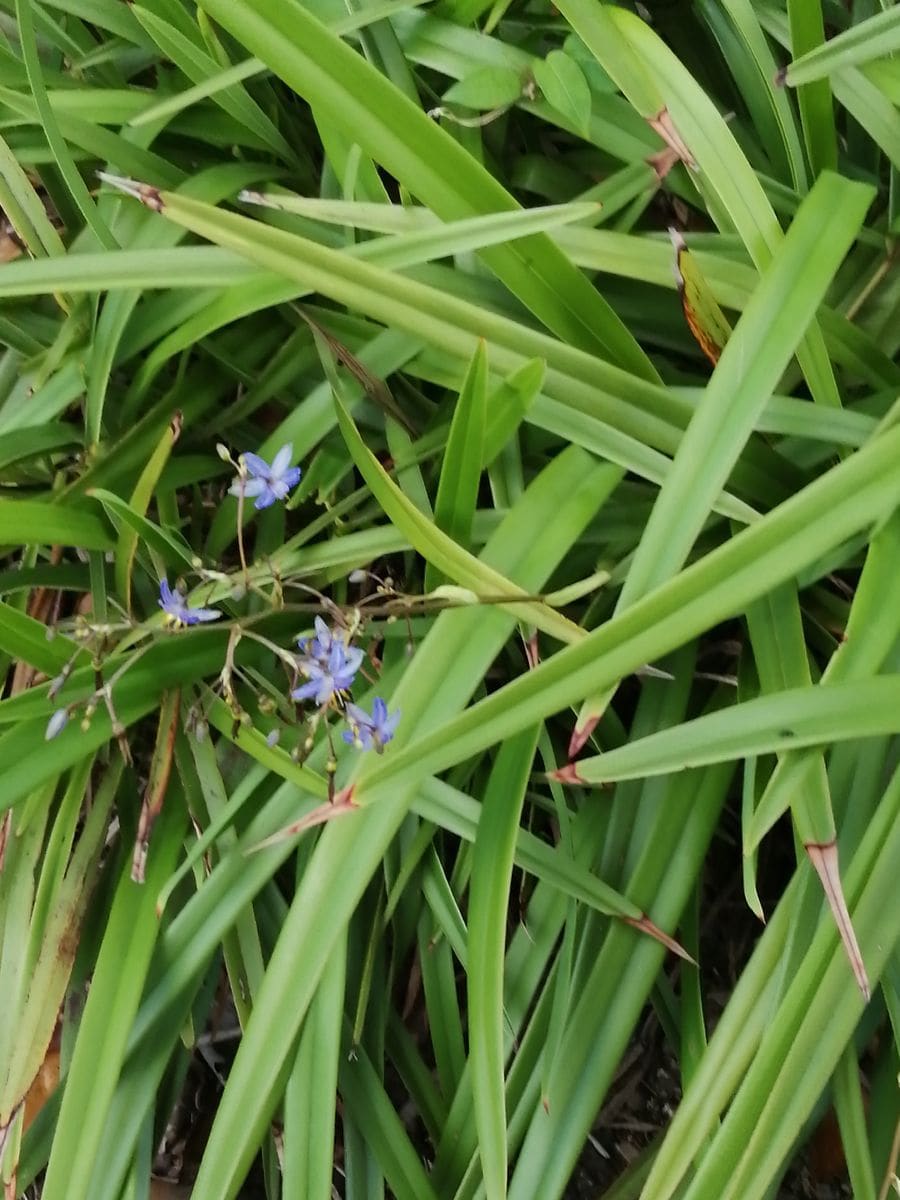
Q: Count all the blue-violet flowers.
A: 5